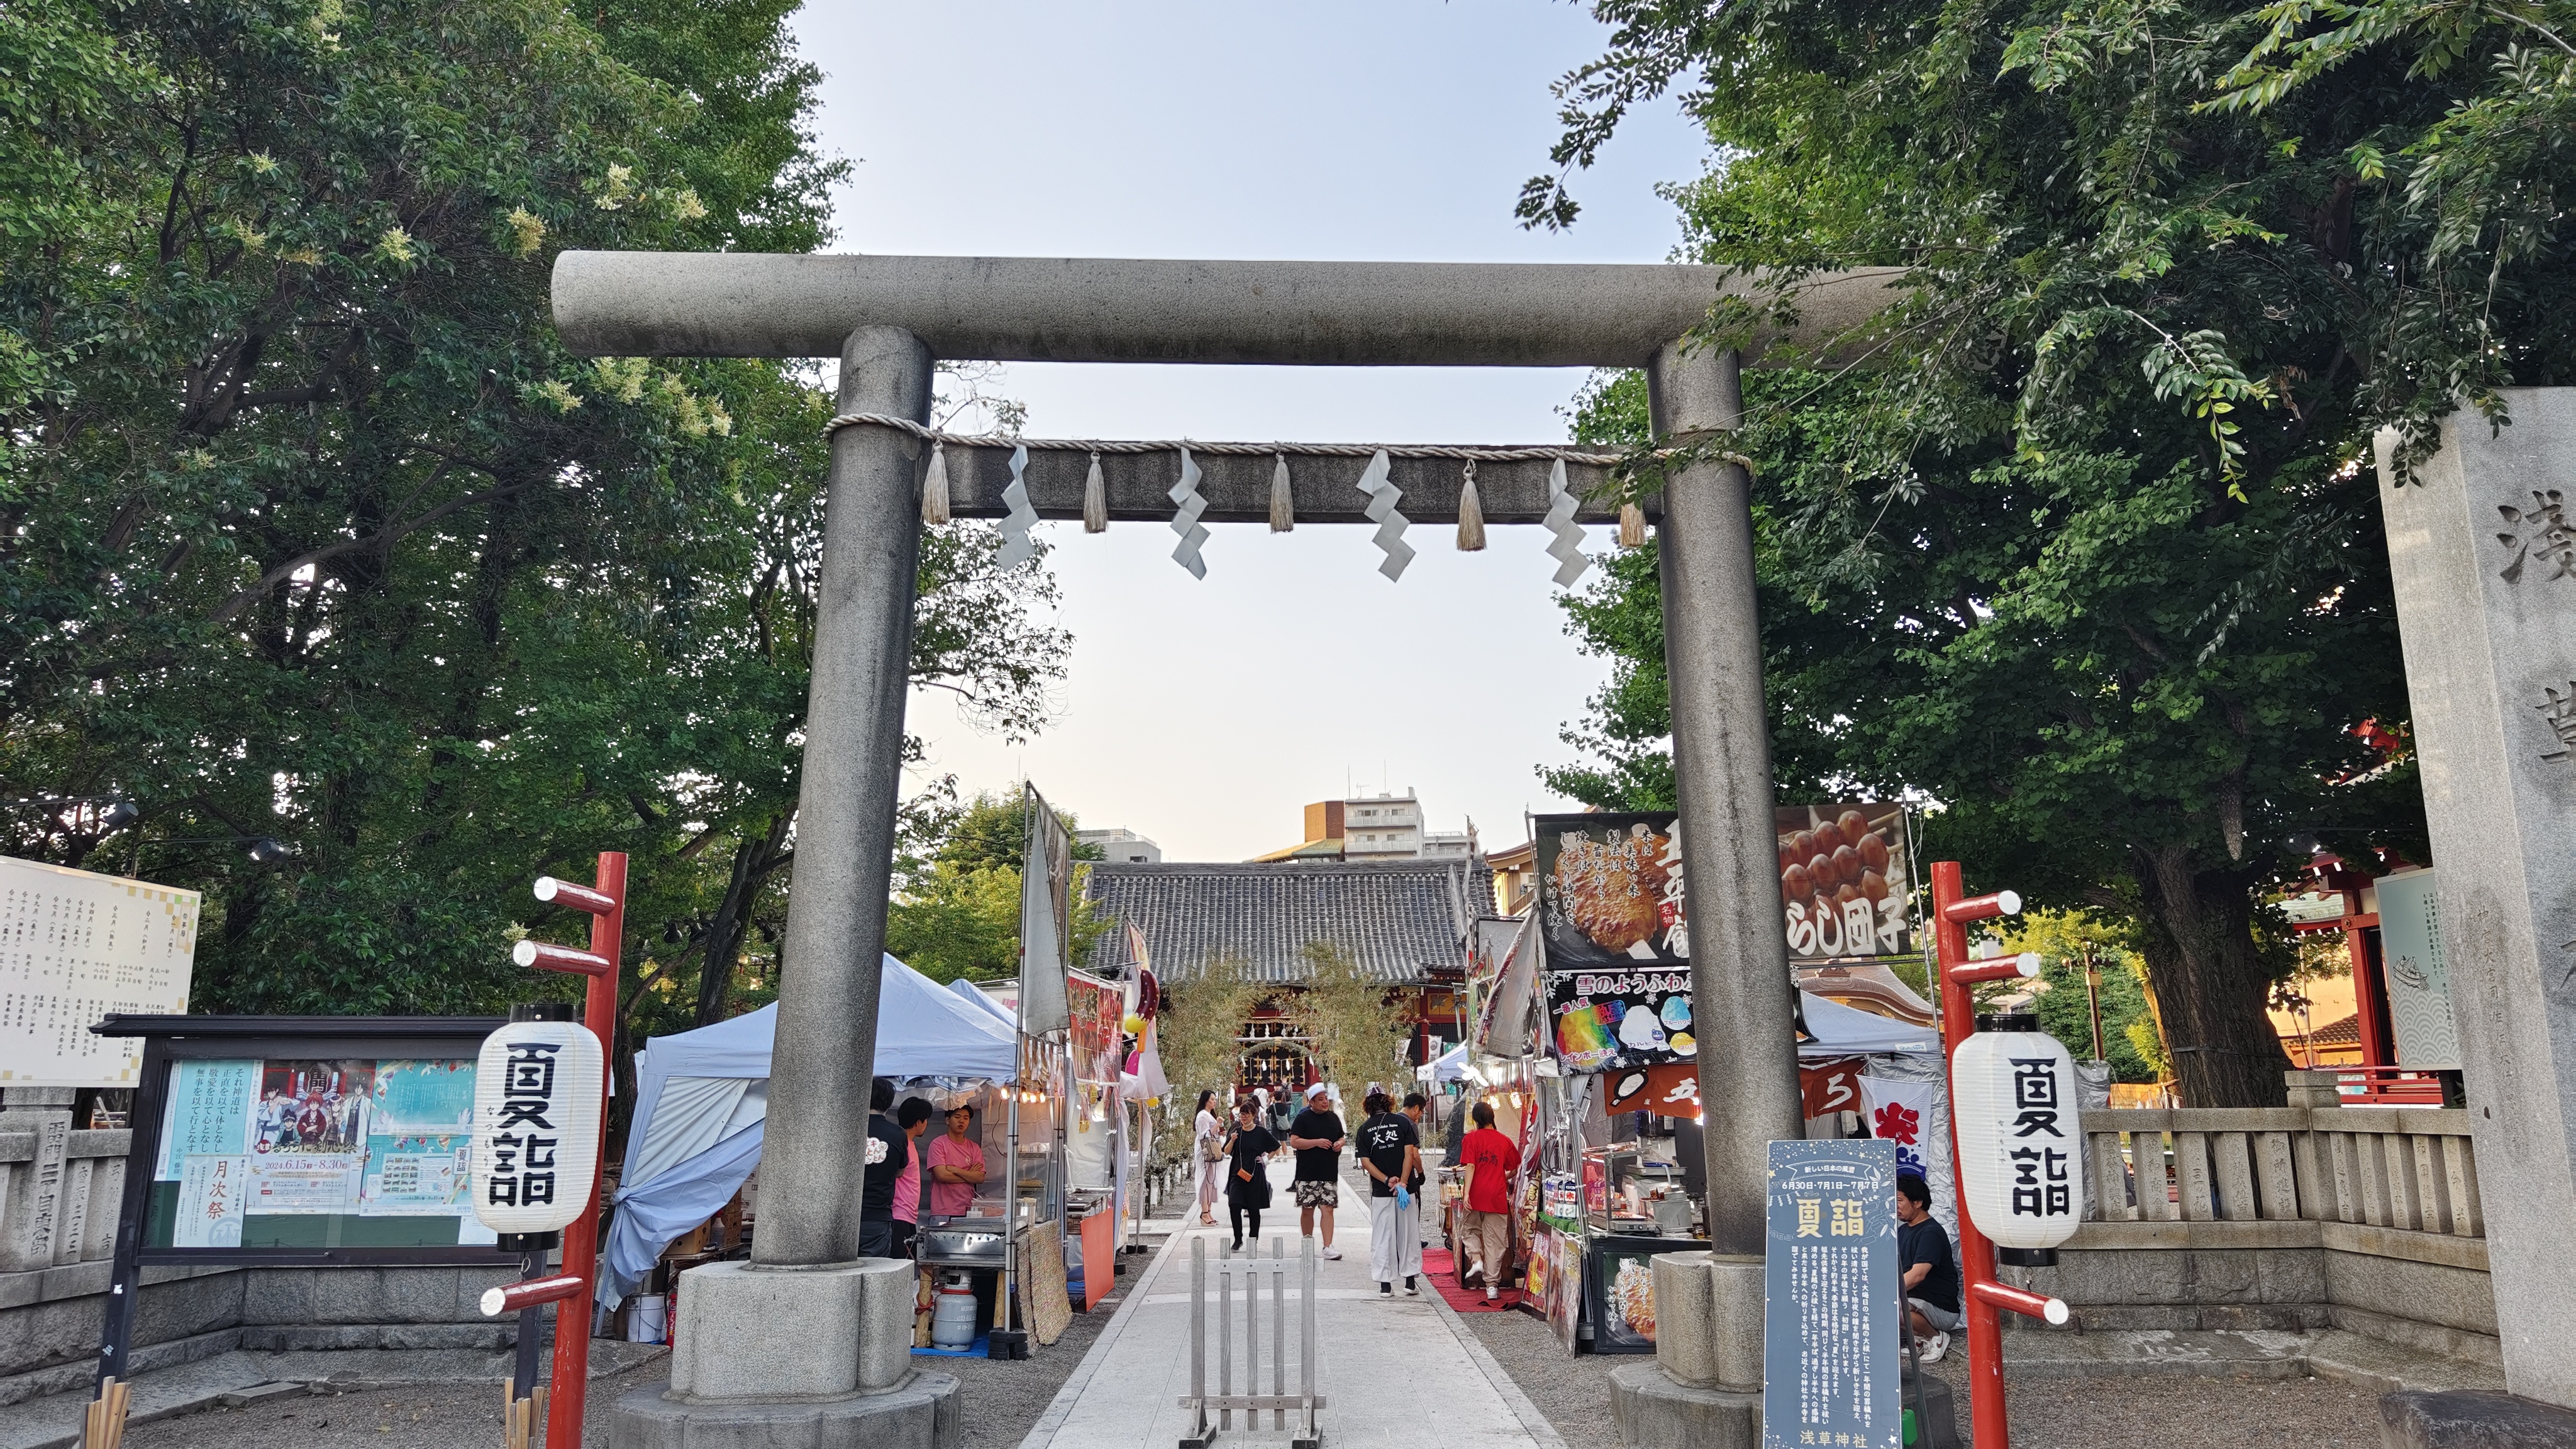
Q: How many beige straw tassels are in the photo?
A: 5